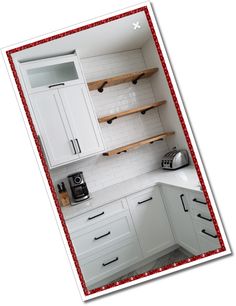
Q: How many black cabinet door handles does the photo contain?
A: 11